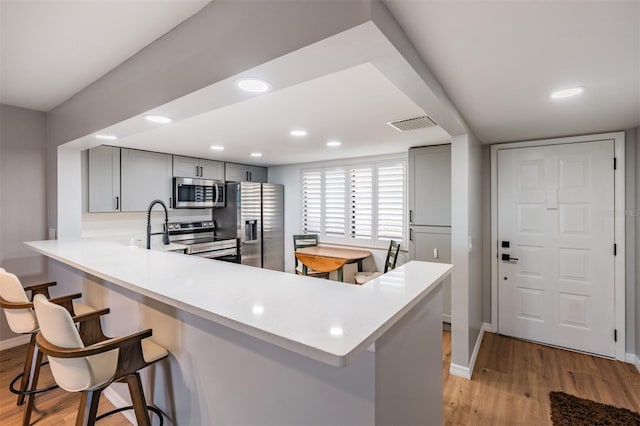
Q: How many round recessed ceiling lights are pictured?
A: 8